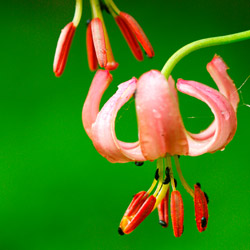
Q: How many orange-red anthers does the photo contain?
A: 10